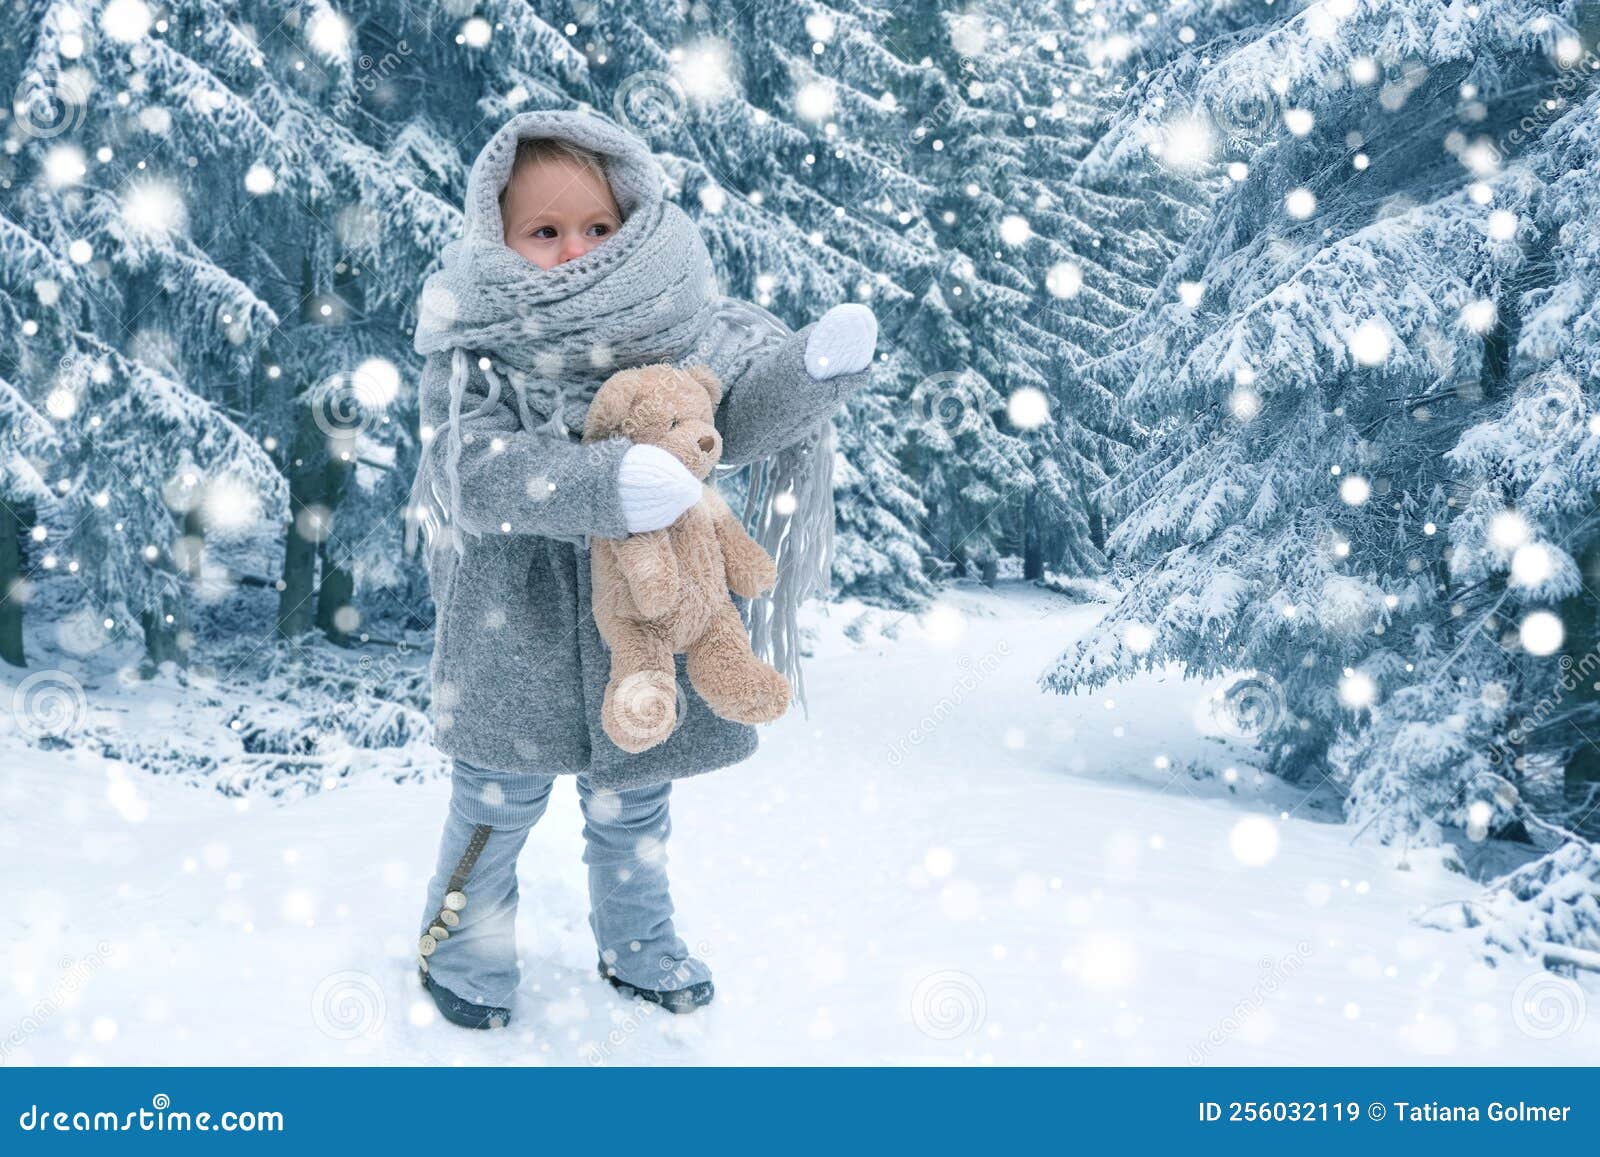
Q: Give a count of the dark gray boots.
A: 2